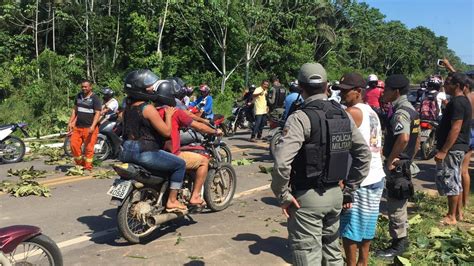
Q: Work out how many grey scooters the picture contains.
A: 1